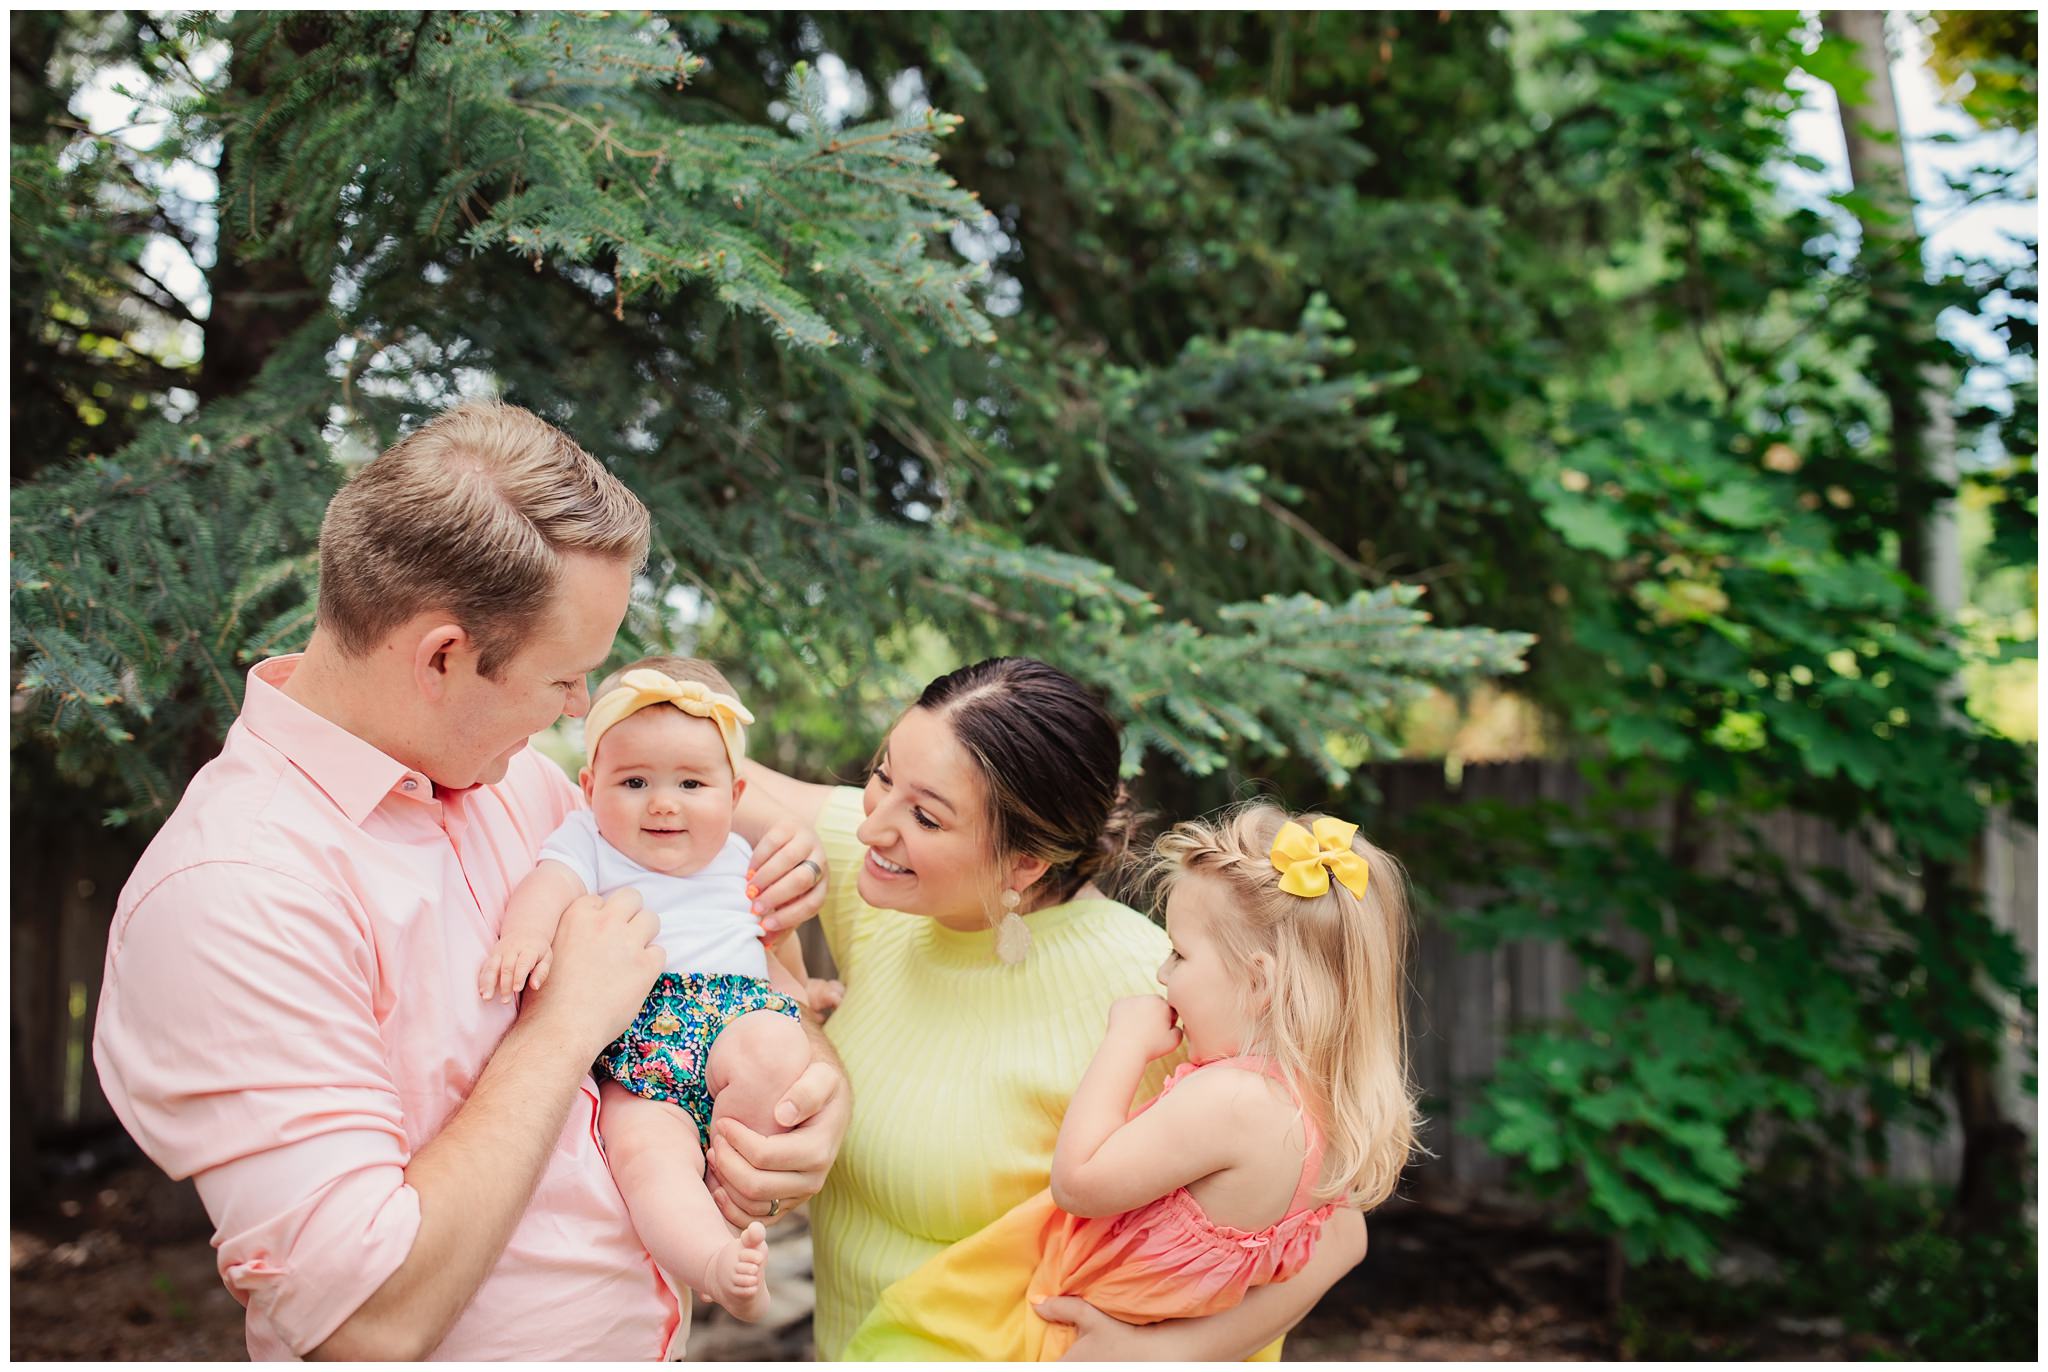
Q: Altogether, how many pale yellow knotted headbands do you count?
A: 1